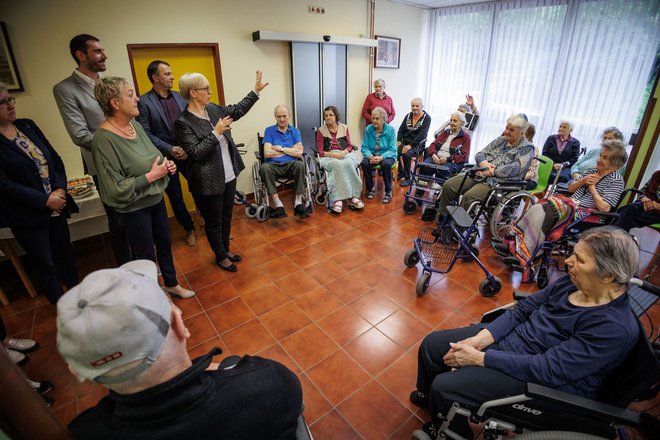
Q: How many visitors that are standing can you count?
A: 5